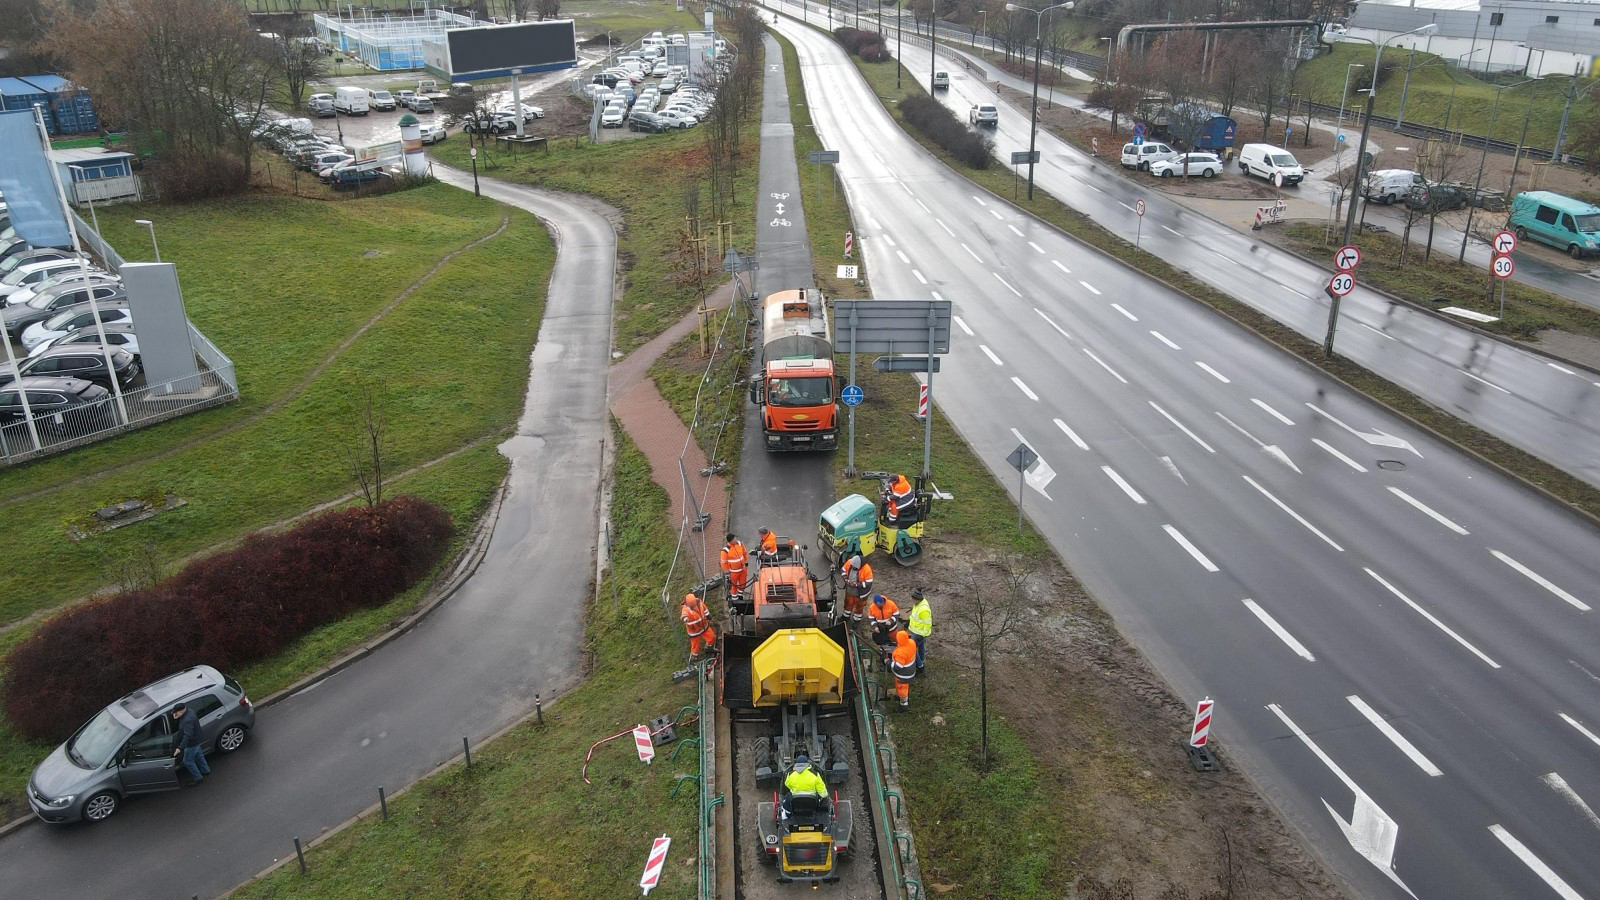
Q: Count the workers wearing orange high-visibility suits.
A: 7